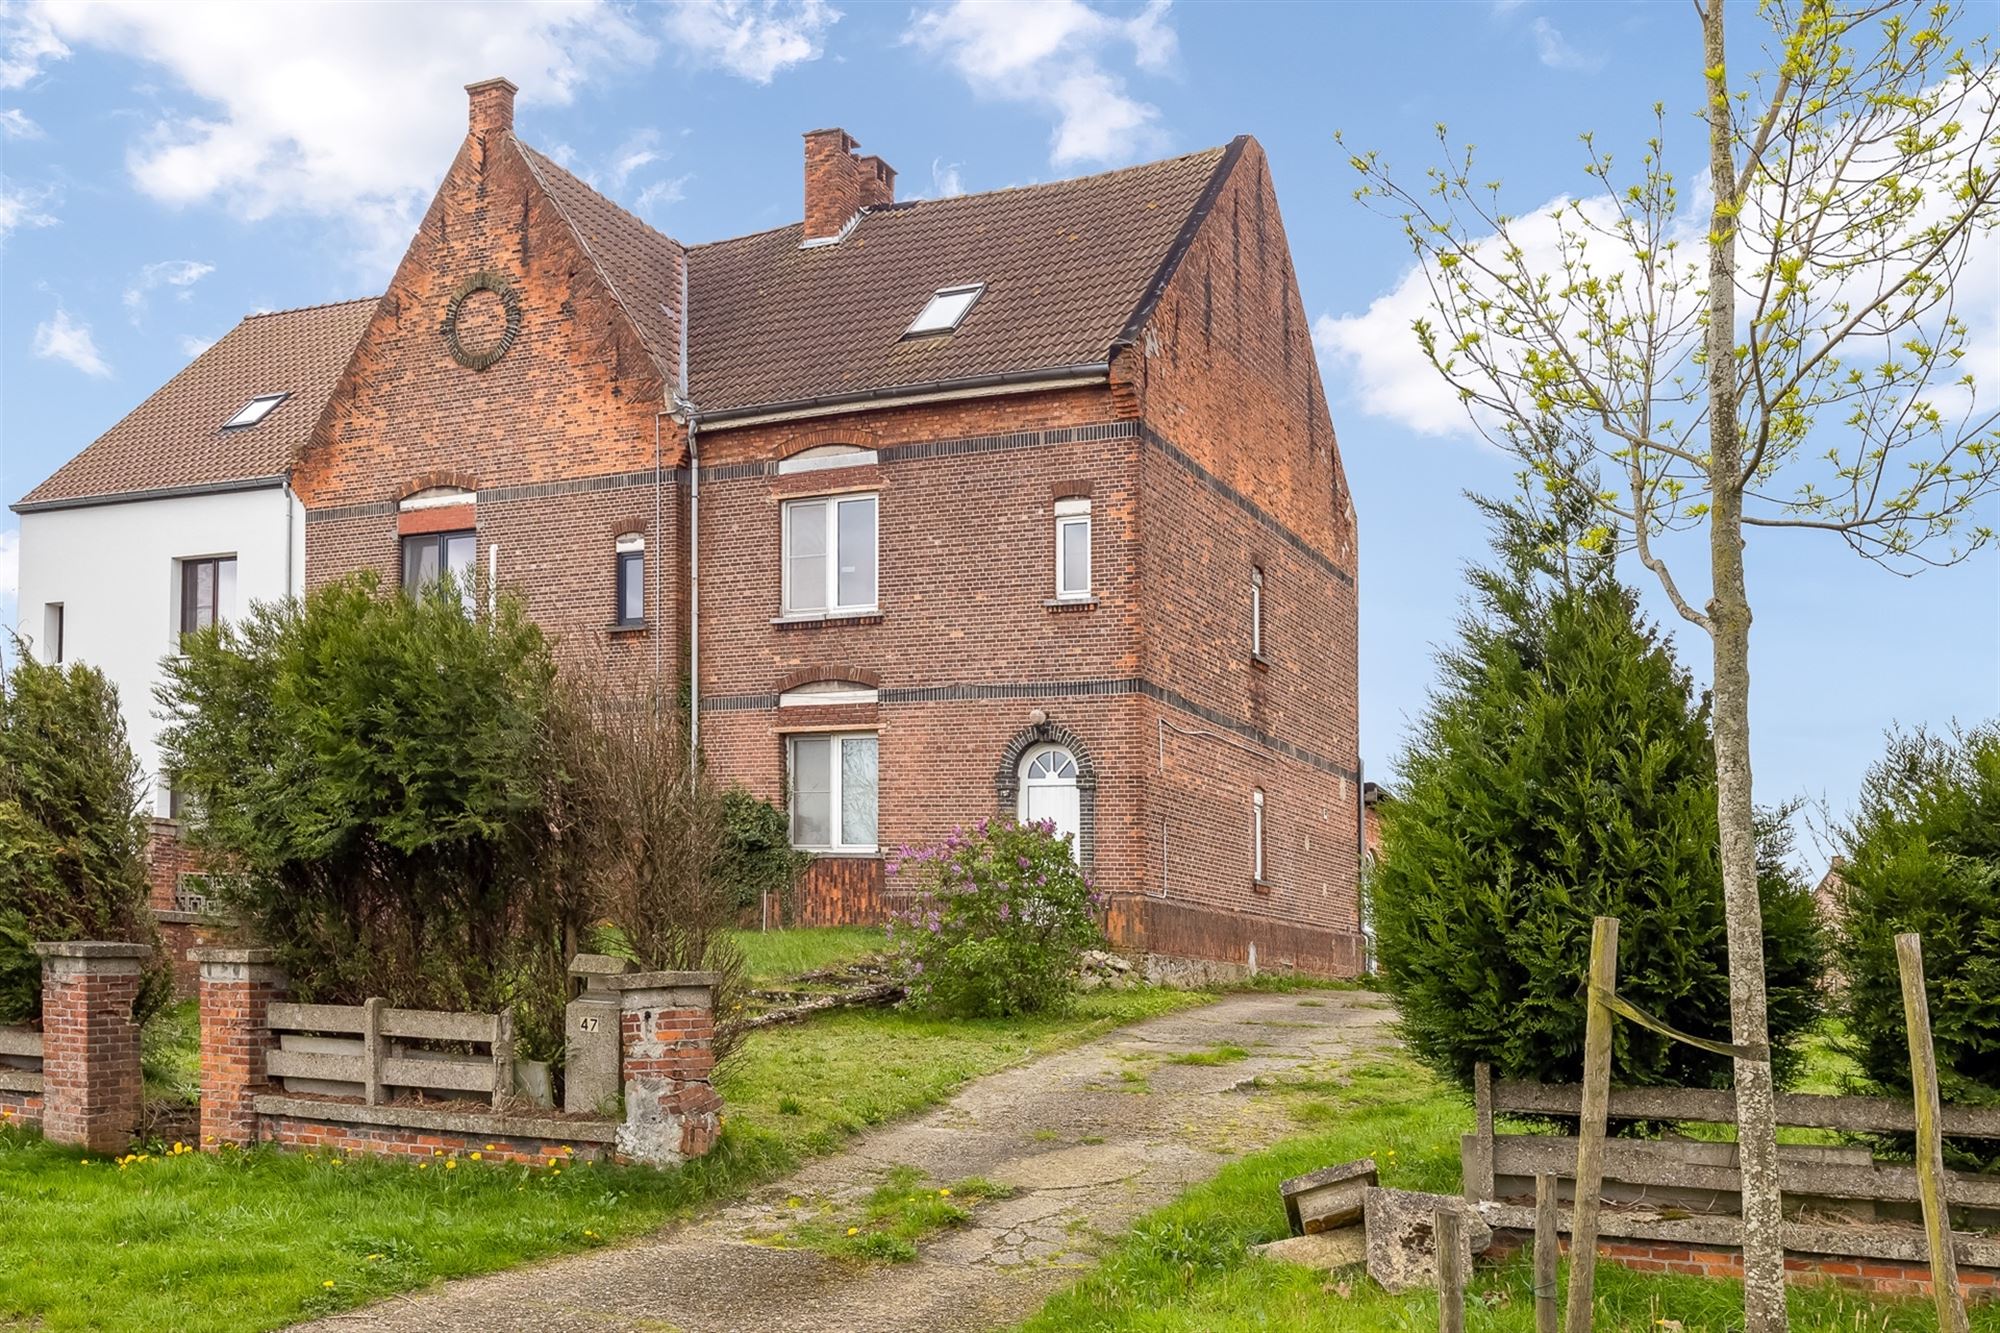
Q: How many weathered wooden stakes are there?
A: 4